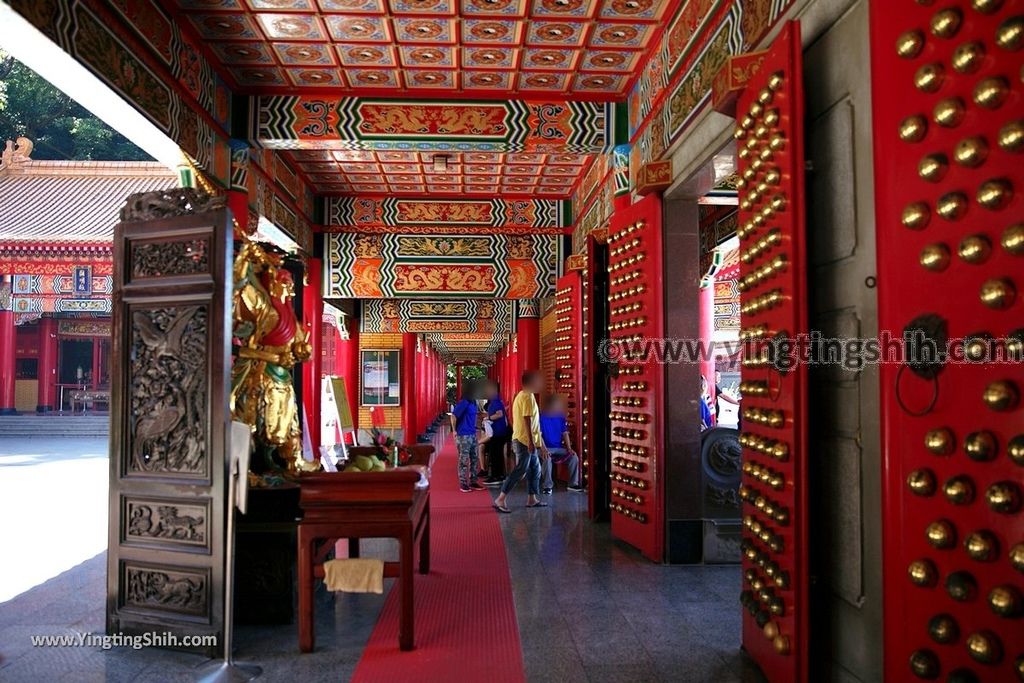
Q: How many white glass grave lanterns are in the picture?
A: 0